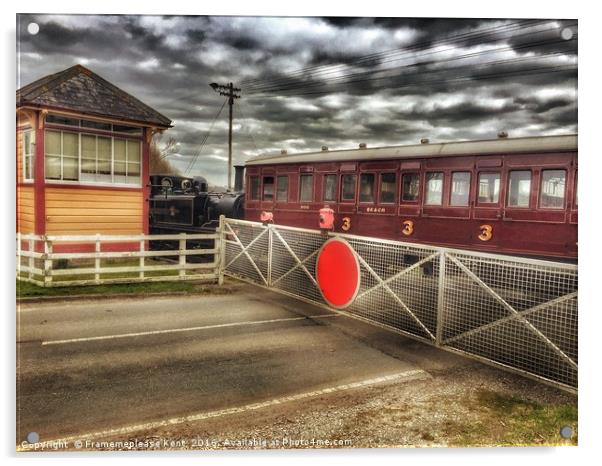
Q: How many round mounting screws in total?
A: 4